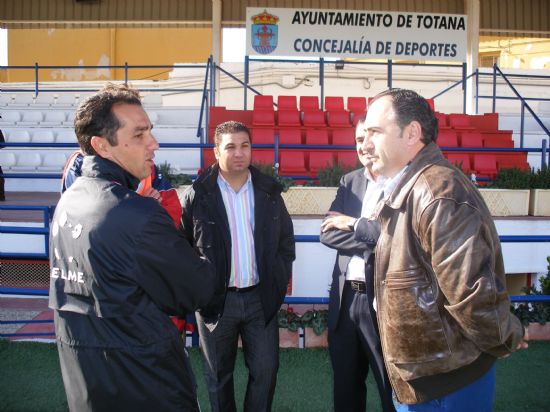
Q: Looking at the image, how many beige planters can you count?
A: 3